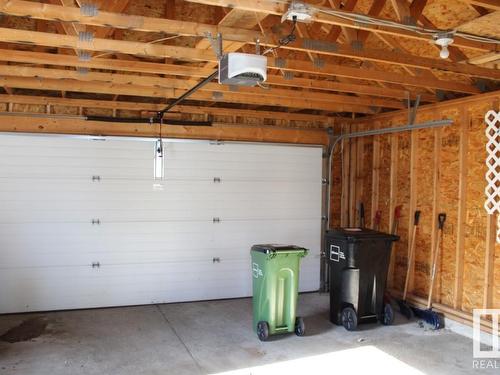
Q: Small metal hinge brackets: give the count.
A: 6